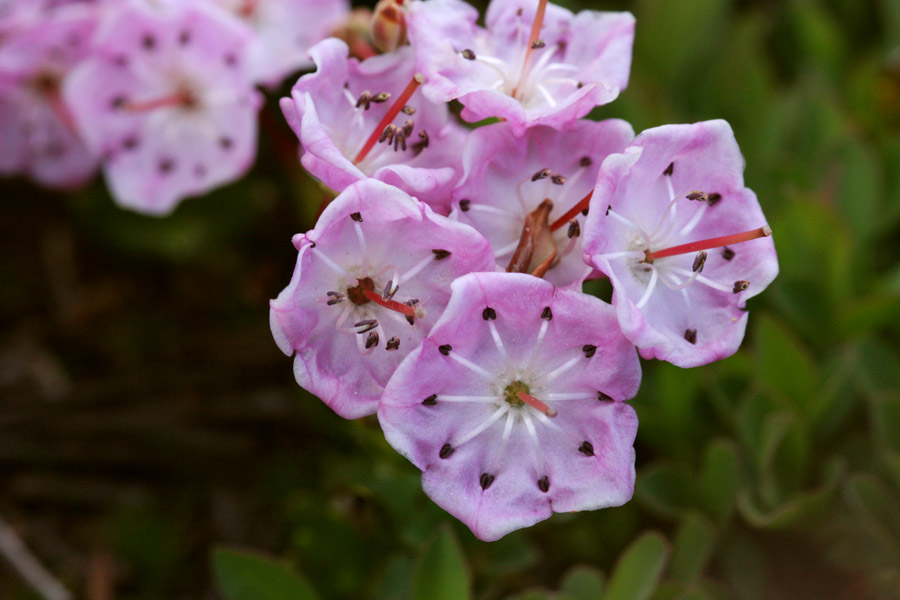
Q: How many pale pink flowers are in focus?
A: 6